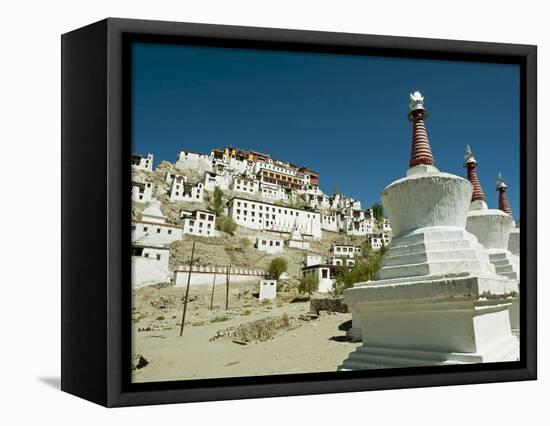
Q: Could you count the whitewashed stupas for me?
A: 3